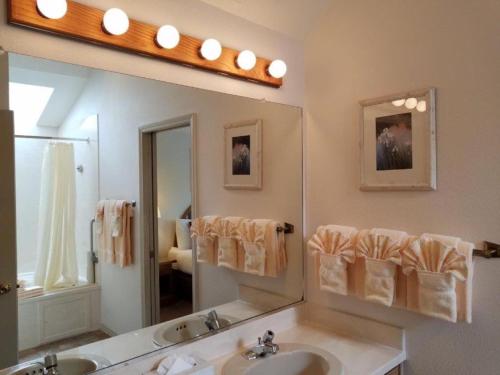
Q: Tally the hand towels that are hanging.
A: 3